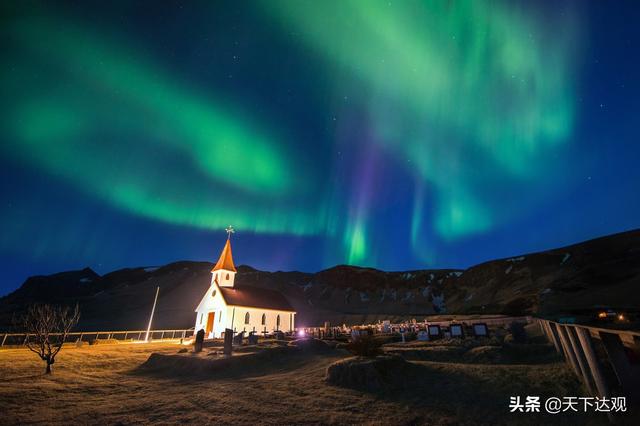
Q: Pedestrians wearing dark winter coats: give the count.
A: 0